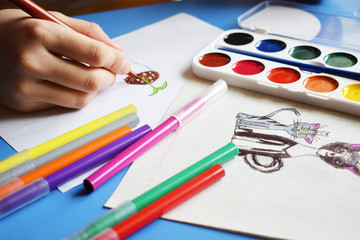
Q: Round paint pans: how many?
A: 9